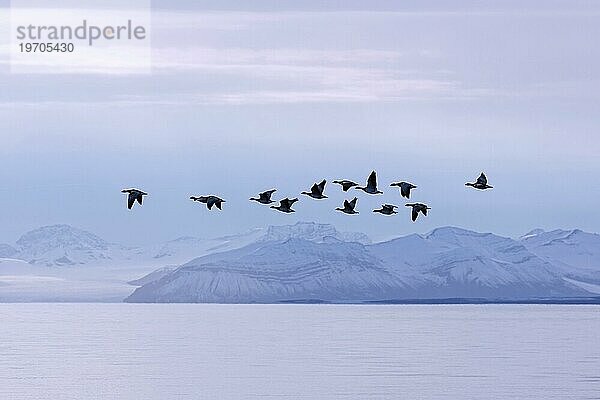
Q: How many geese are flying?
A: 12